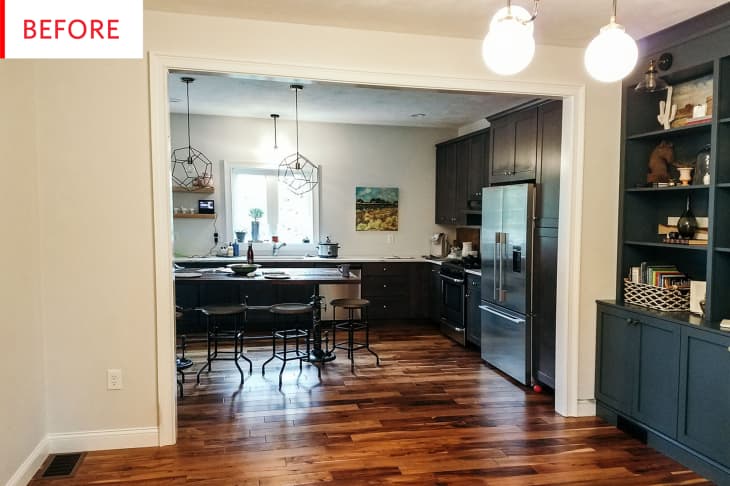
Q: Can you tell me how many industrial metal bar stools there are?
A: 4